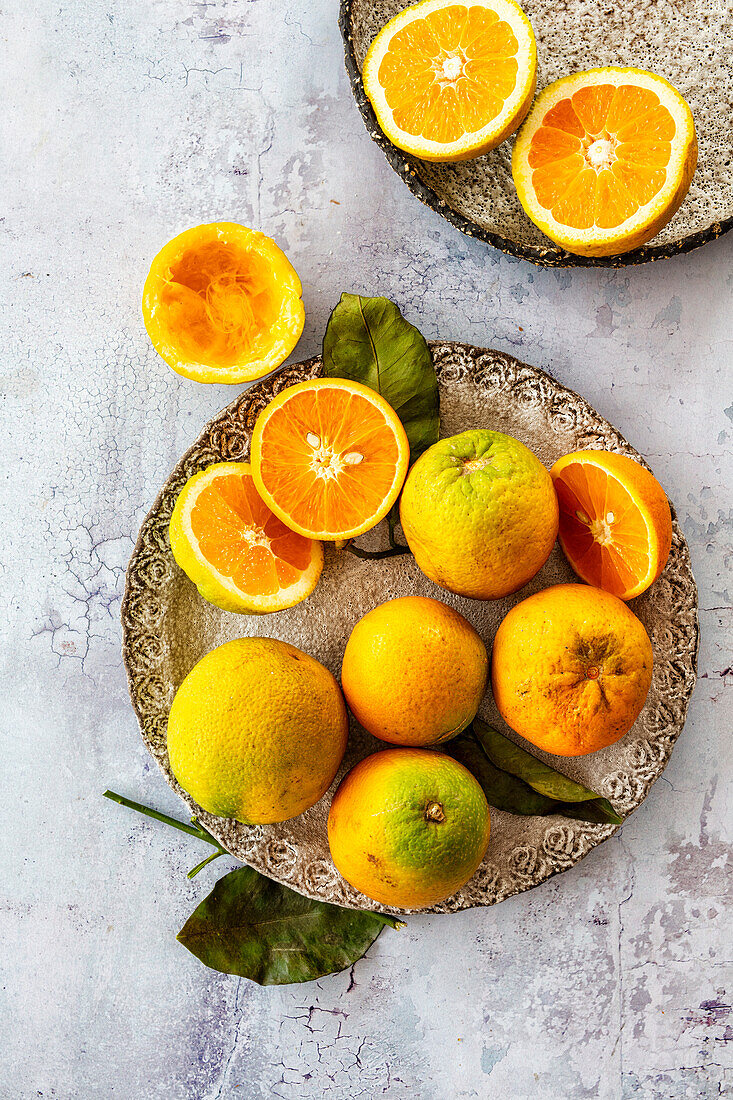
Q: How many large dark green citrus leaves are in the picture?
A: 3